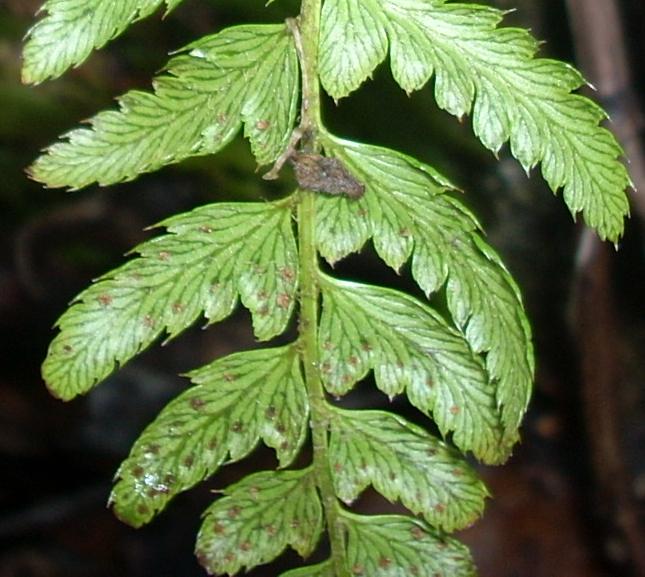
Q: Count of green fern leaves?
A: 11